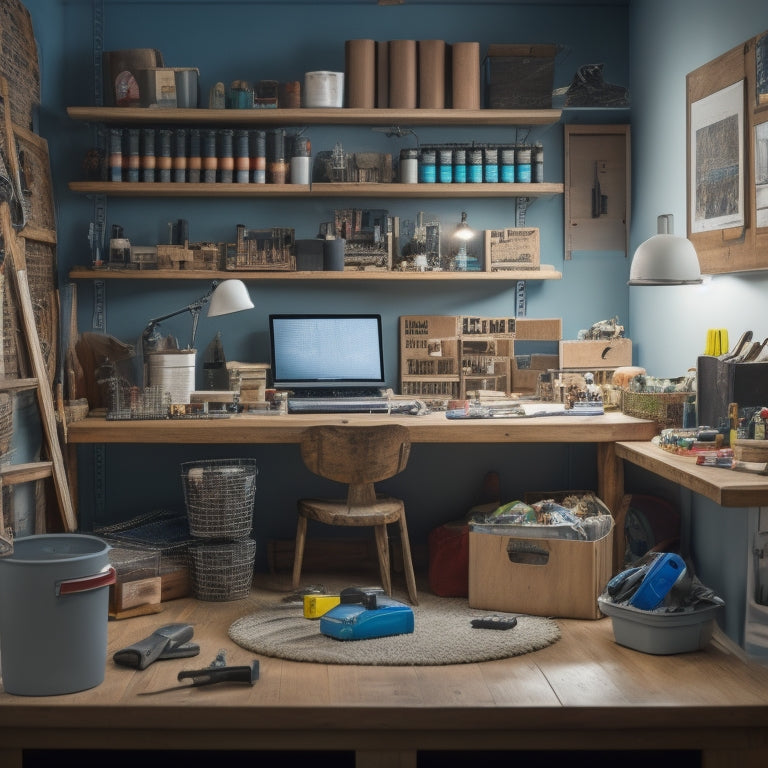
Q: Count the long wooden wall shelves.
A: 3